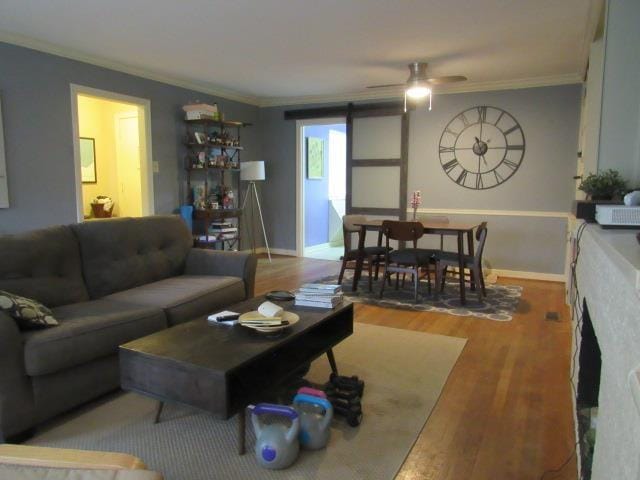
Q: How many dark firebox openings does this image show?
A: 1